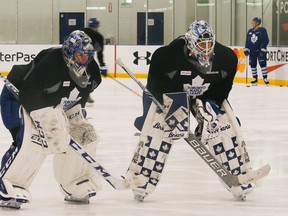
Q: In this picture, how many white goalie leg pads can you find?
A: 4